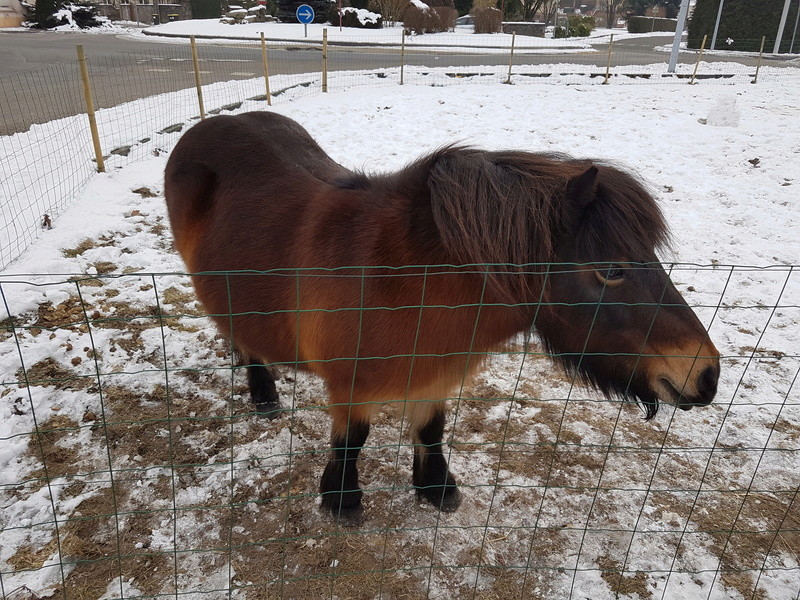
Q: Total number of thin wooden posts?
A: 9